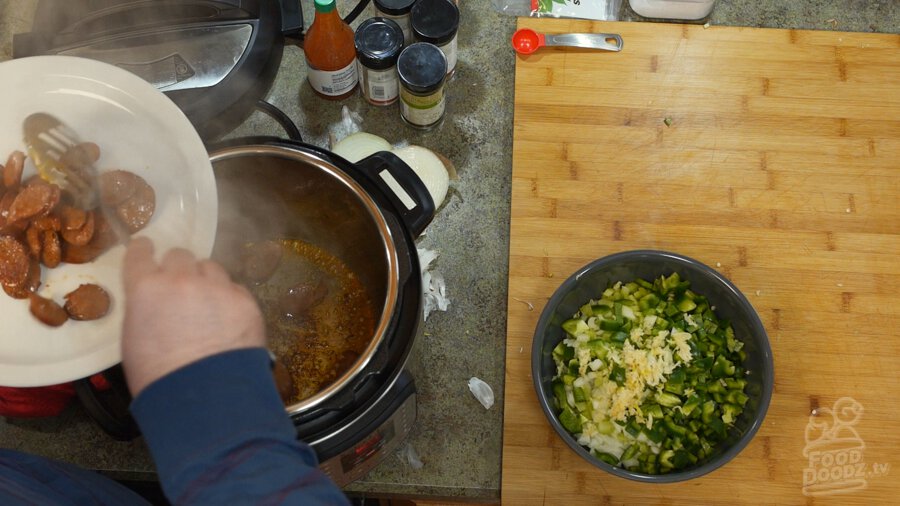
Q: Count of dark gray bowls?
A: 1